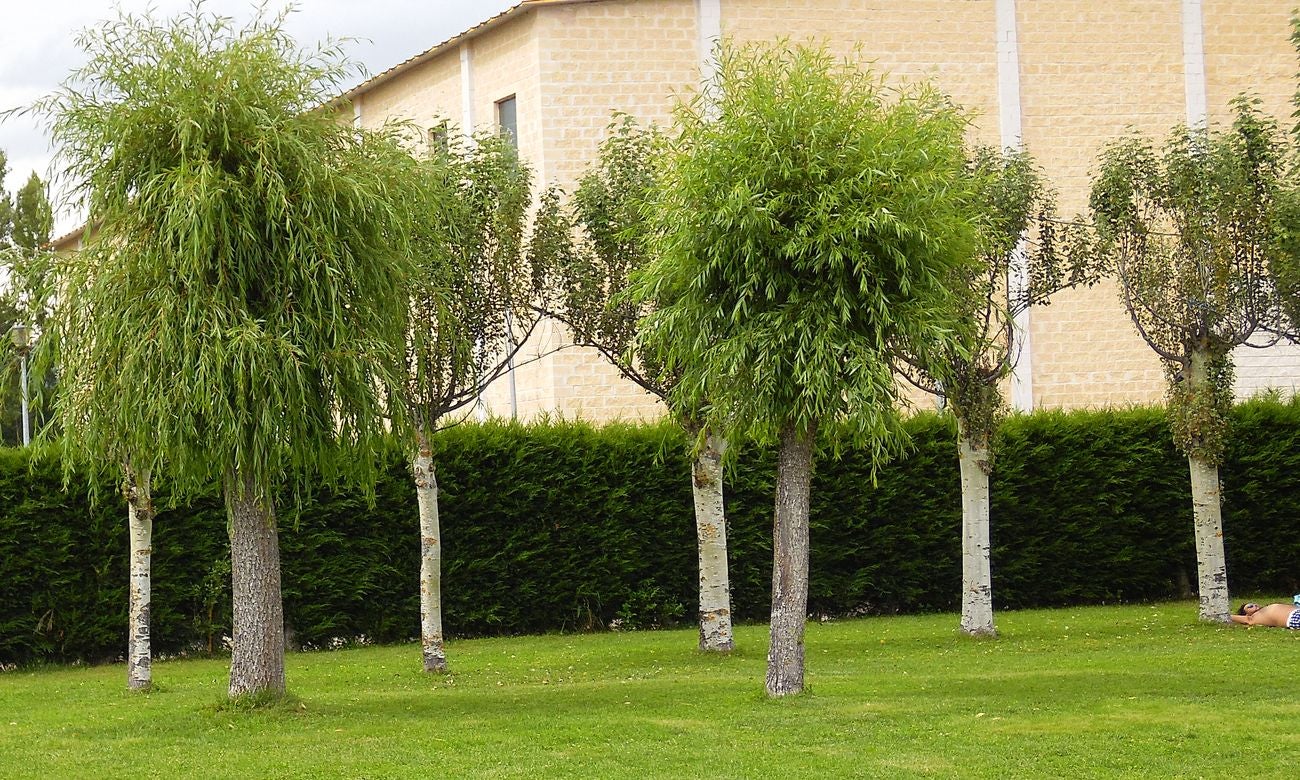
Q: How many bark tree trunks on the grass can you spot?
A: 7